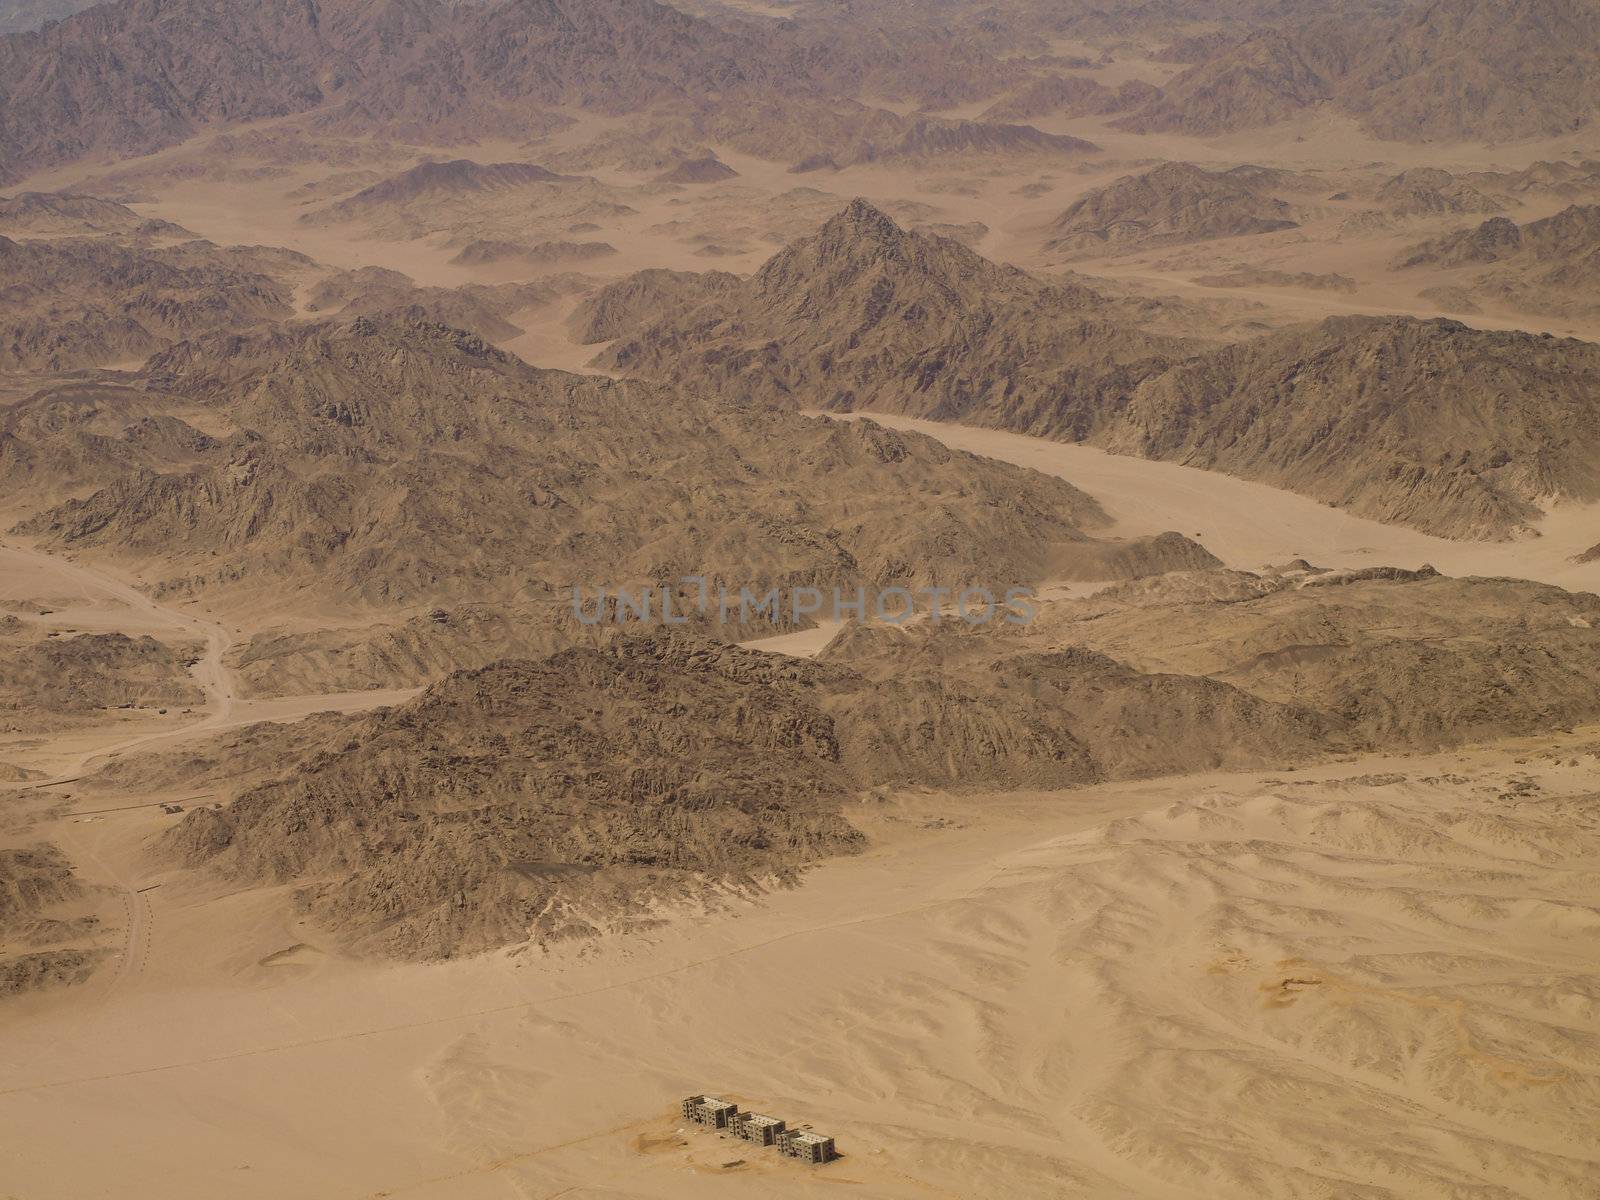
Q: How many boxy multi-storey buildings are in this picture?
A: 3